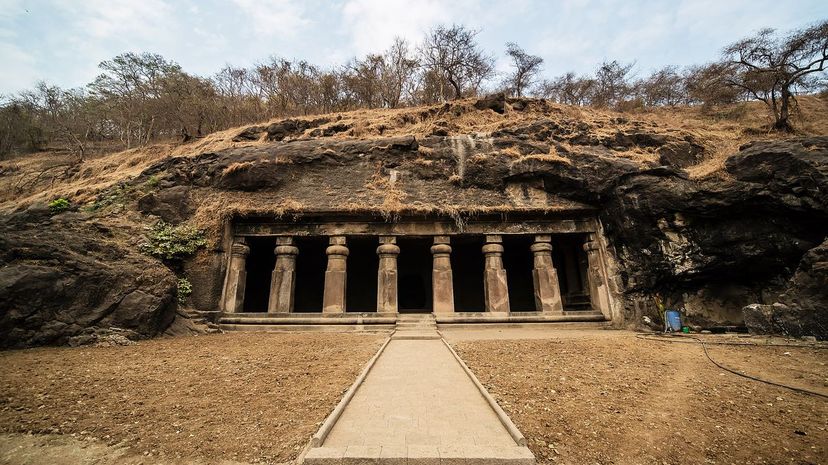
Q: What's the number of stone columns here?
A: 8